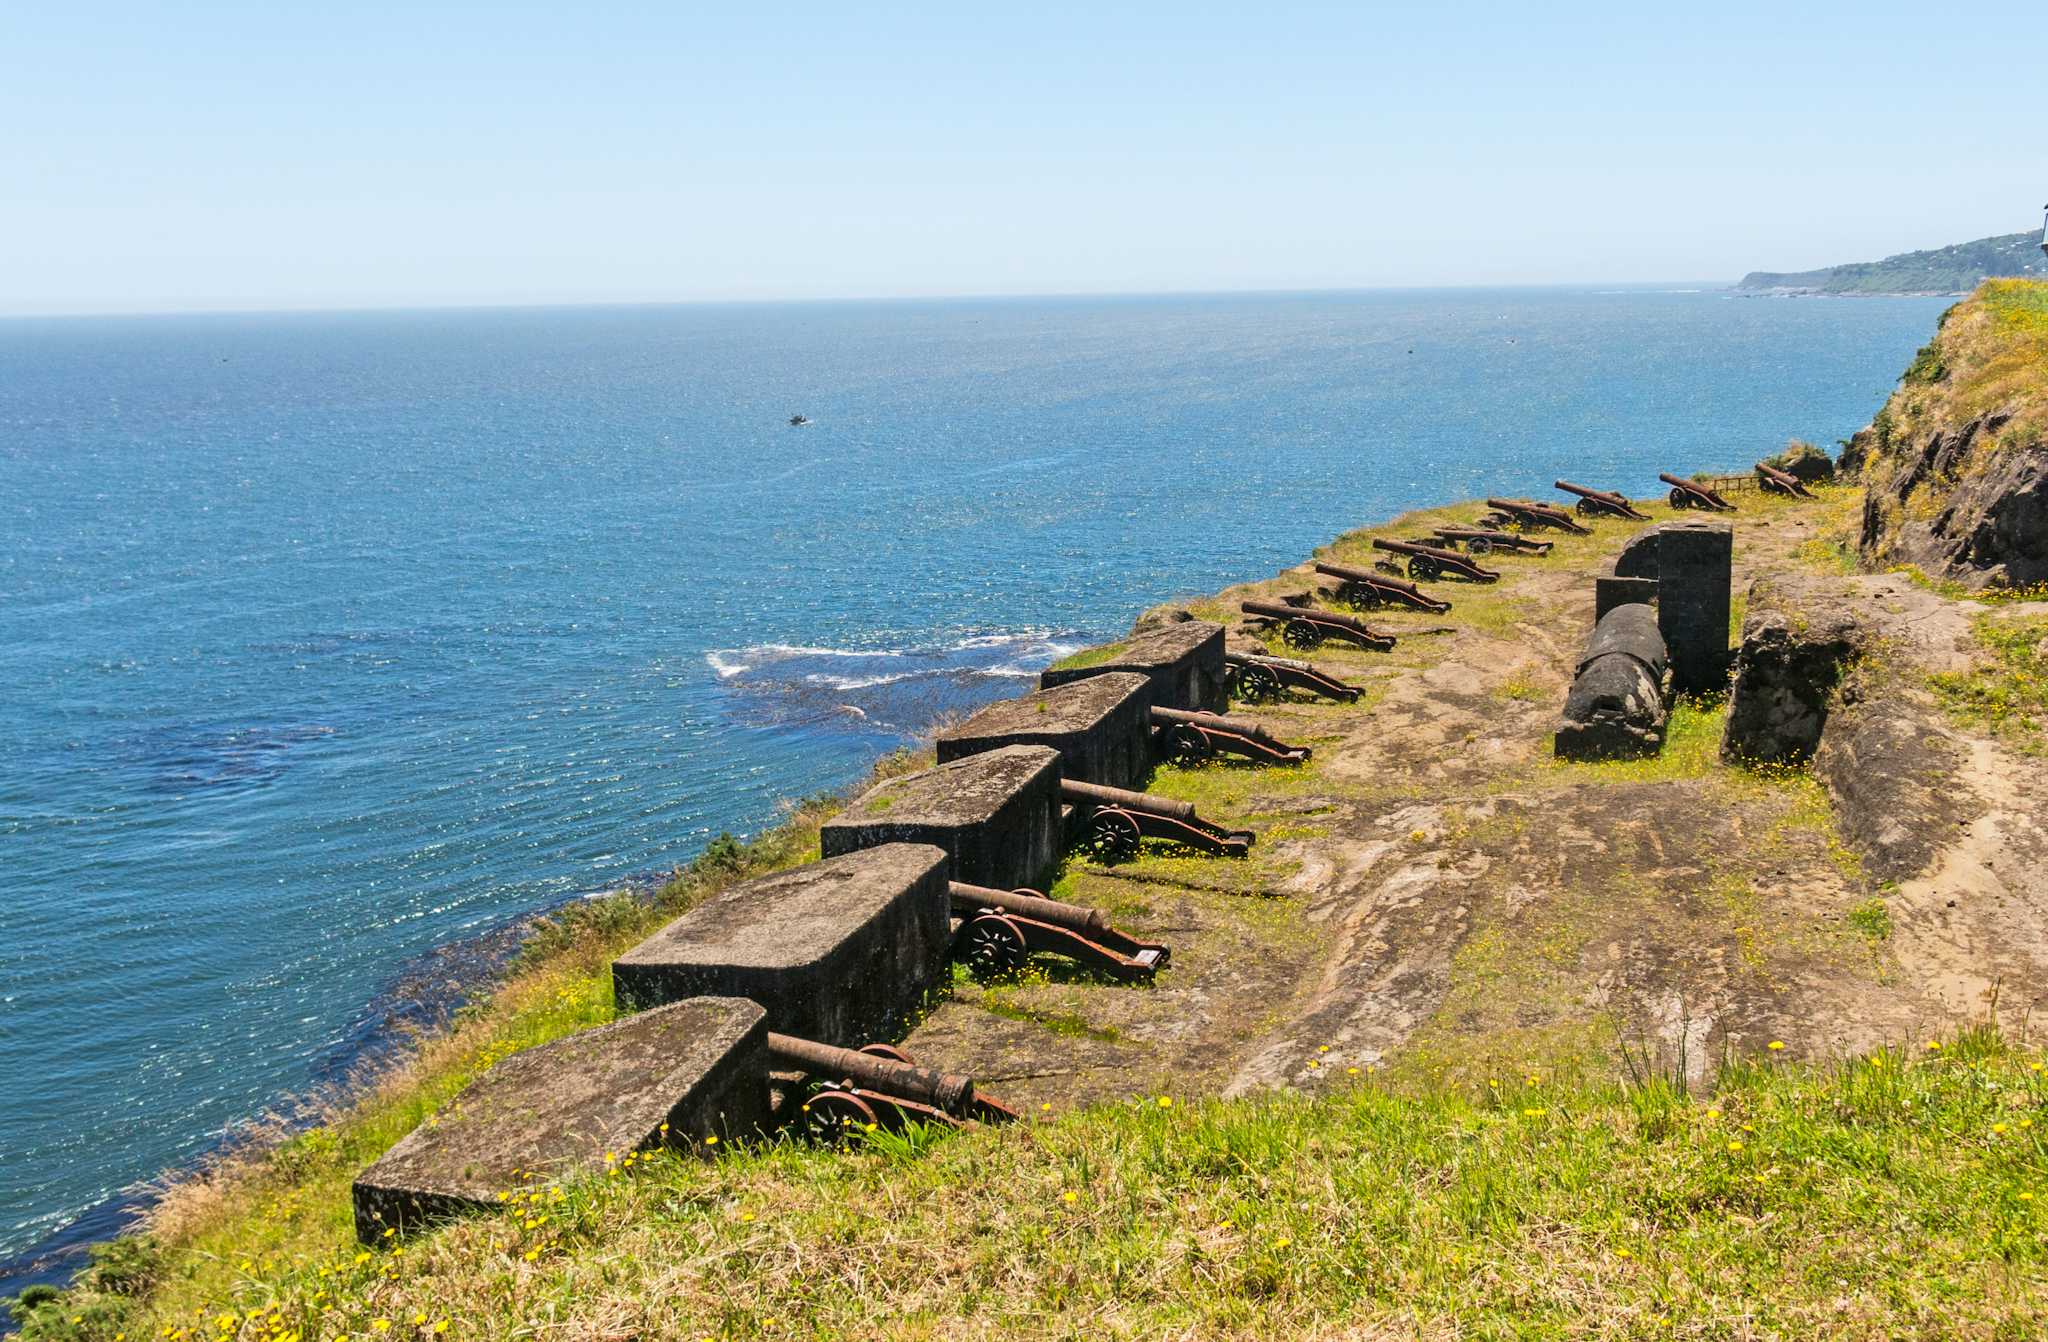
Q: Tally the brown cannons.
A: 13